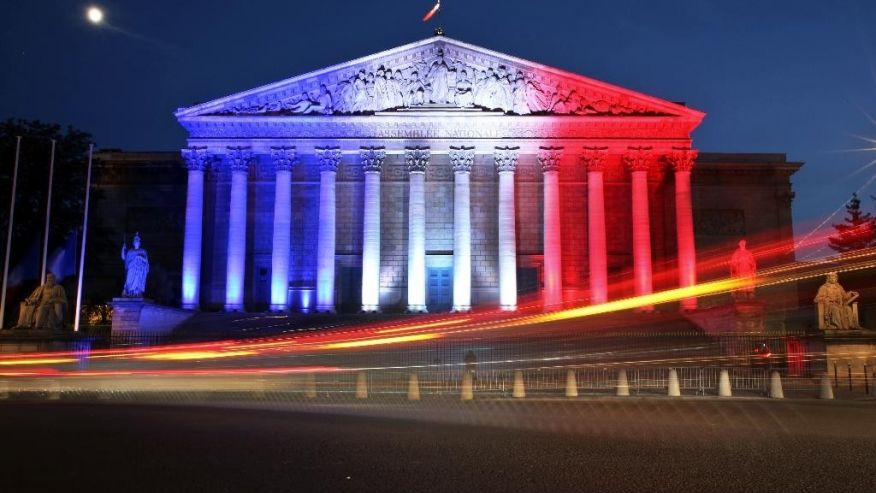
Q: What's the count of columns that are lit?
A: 12